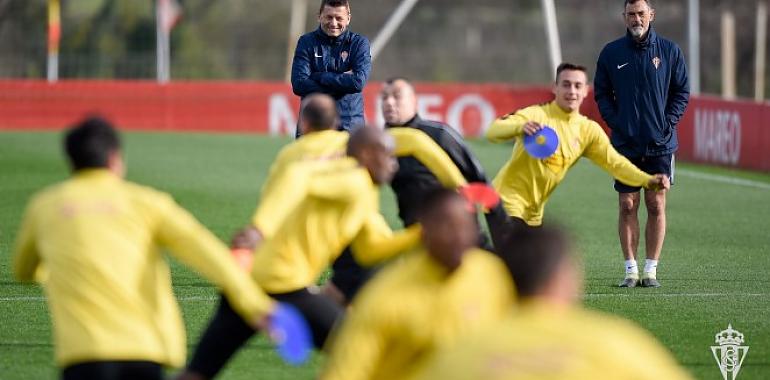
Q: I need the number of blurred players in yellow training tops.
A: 5